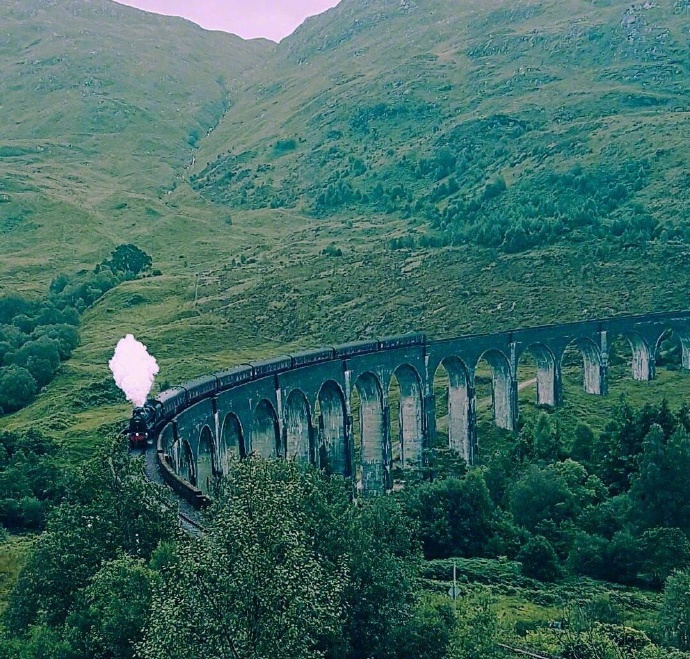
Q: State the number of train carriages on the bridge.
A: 7